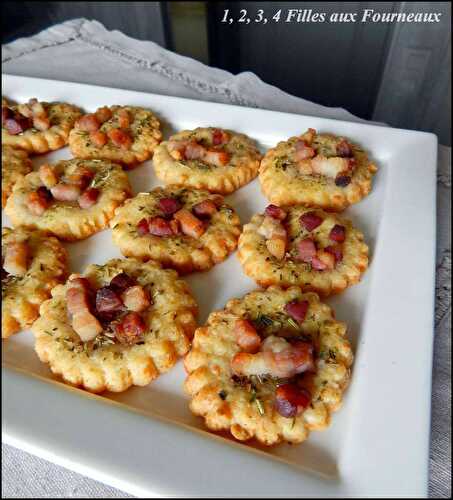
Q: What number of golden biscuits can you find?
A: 11